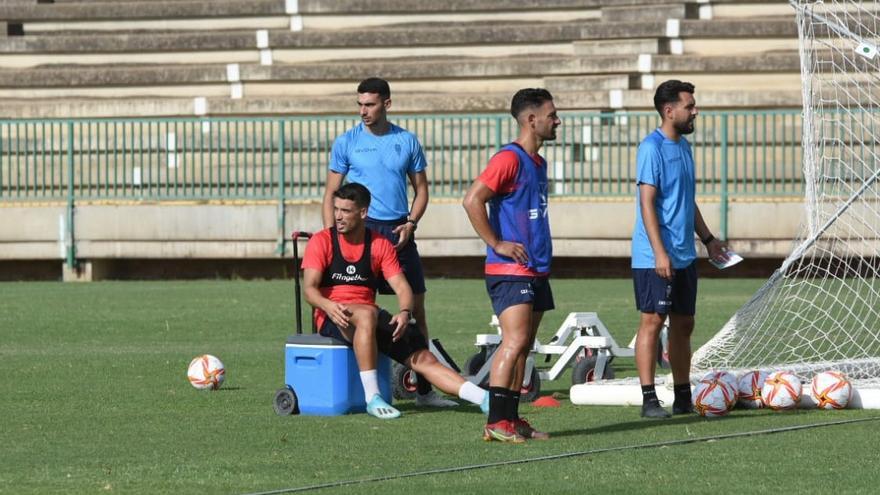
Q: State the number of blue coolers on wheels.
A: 1